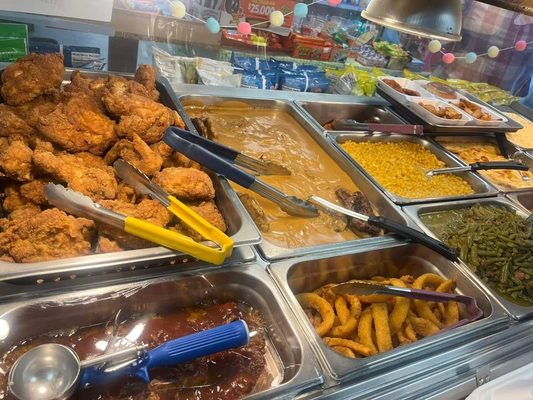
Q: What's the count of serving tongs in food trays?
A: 4